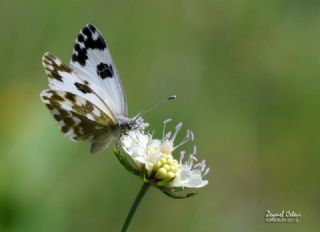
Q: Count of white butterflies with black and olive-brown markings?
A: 1